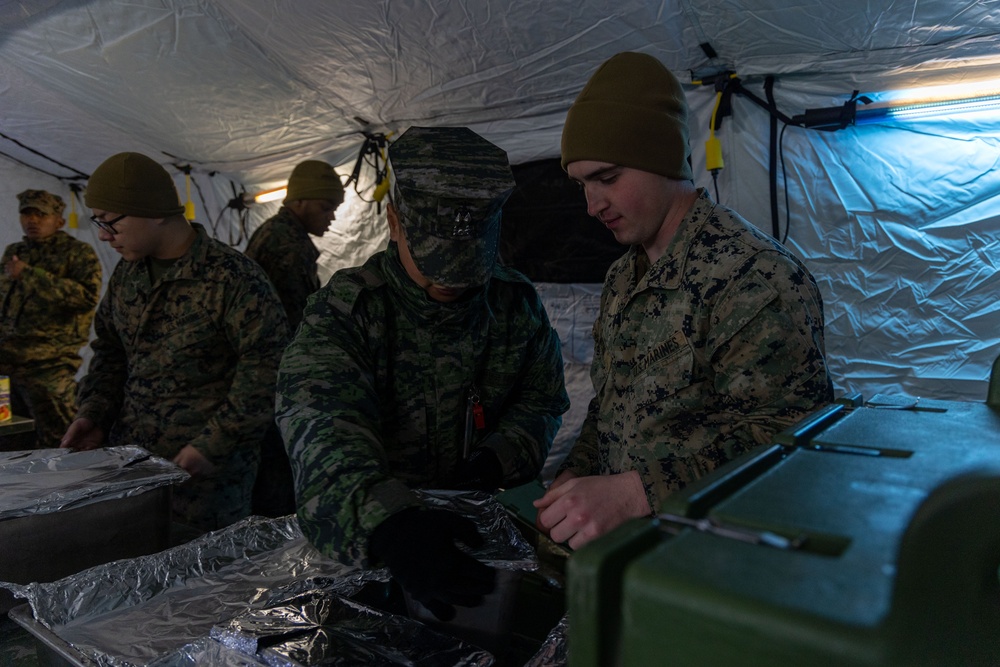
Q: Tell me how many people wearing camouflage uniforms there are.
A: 5